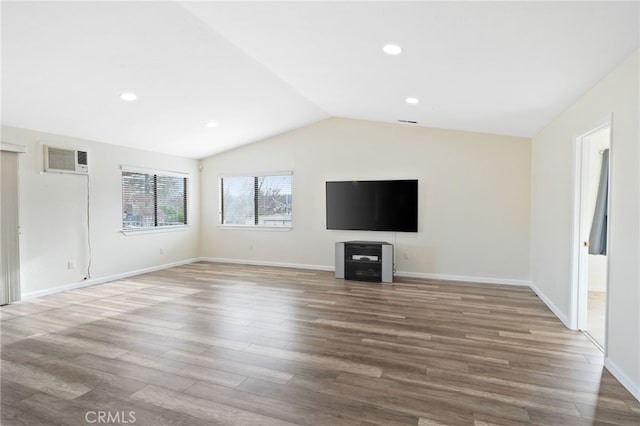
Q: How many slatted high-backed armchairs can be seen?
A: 0